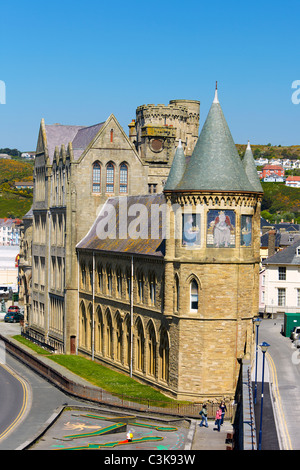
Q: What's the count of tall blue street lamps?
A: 2